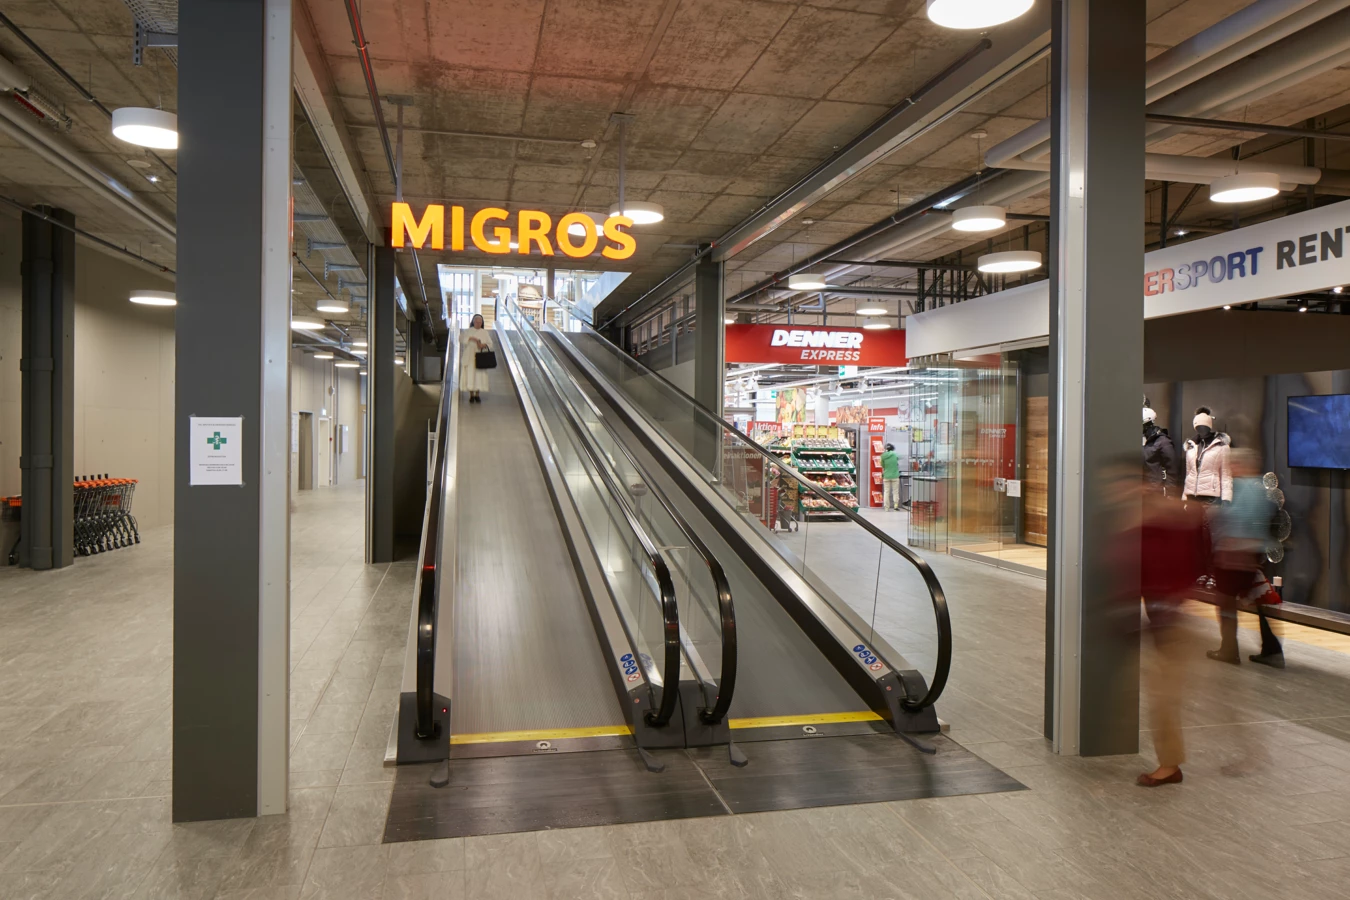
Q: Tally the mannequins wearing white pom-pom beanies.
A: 1